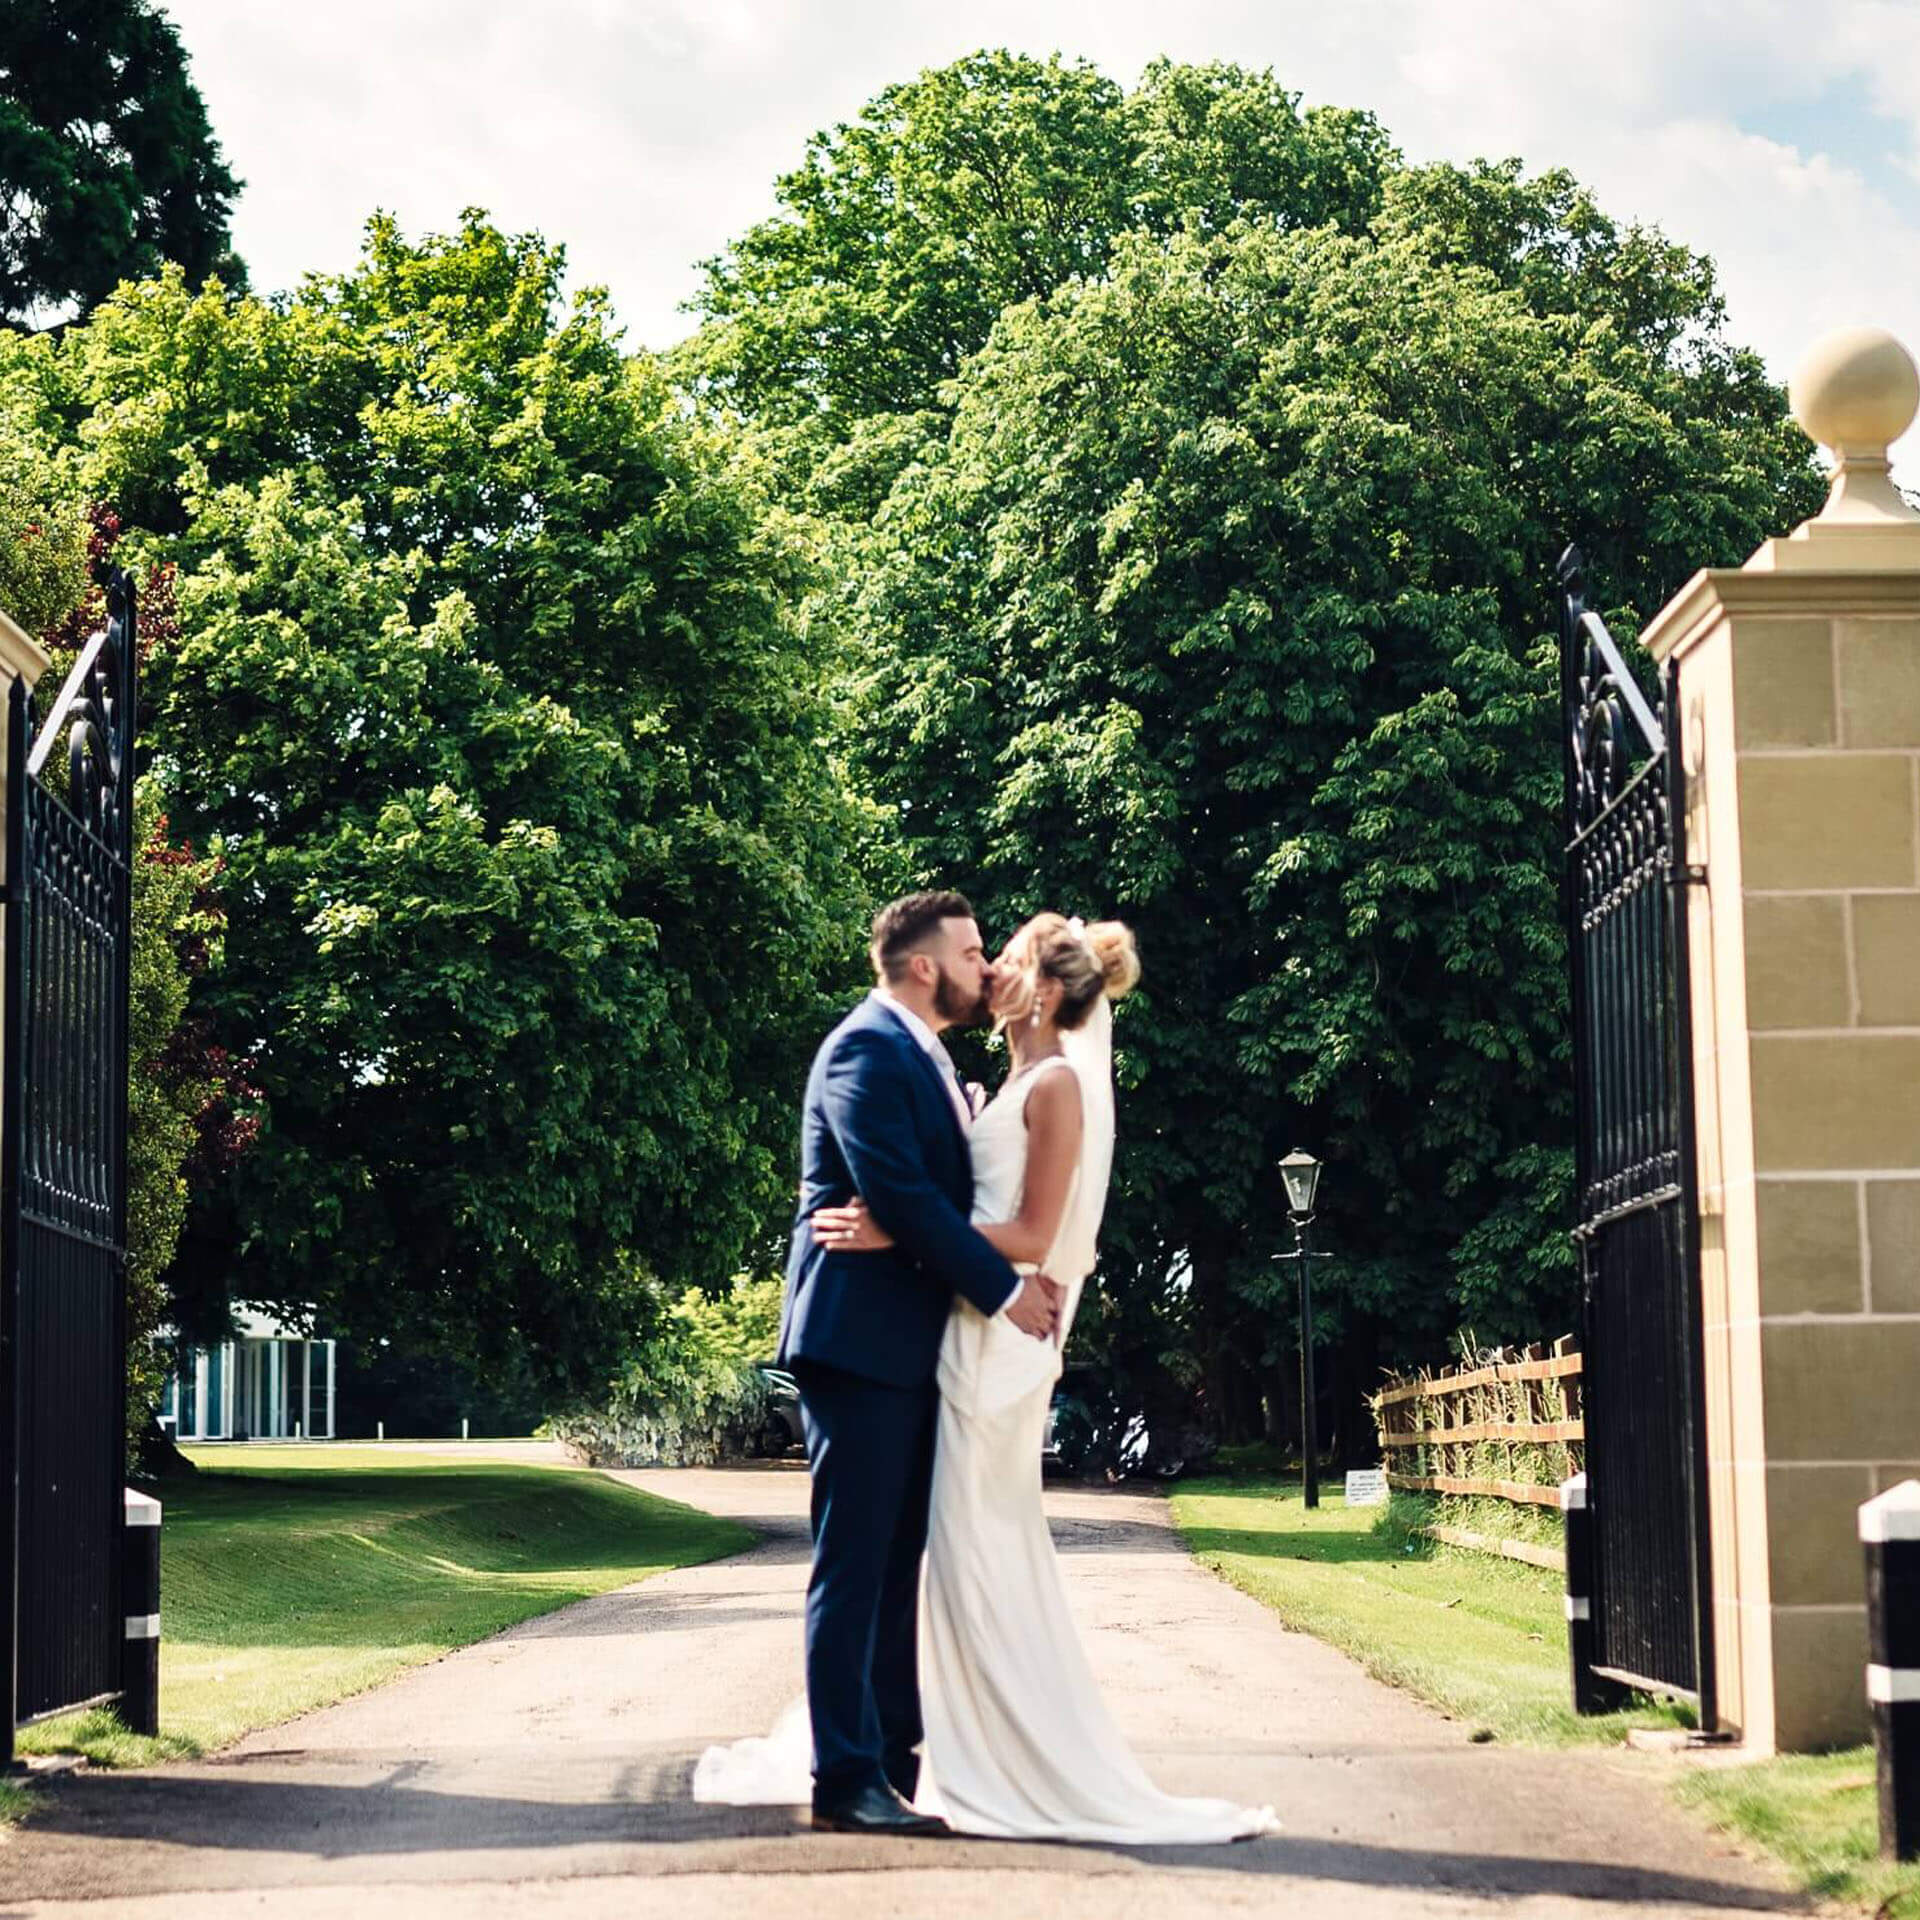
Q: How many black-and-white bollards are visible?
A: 3